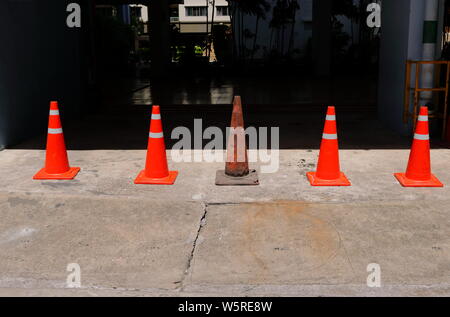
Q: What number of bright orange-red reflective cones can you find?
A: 4